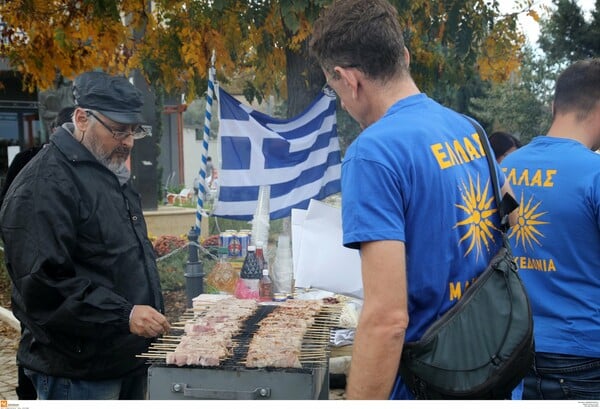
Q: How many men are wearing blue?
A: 2